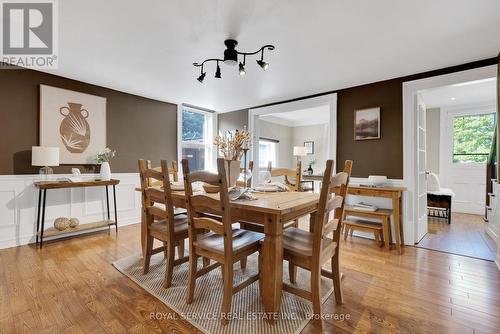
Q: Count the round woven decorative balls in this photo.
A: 2